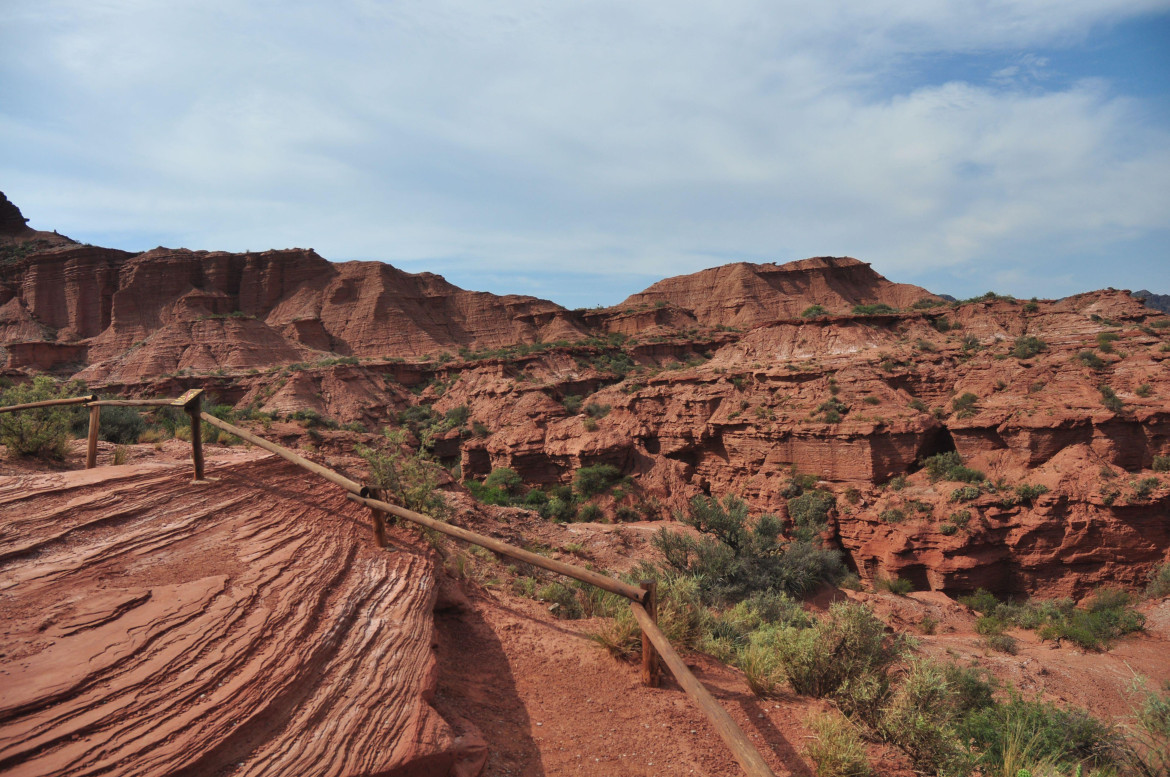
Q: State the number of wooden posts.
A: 4